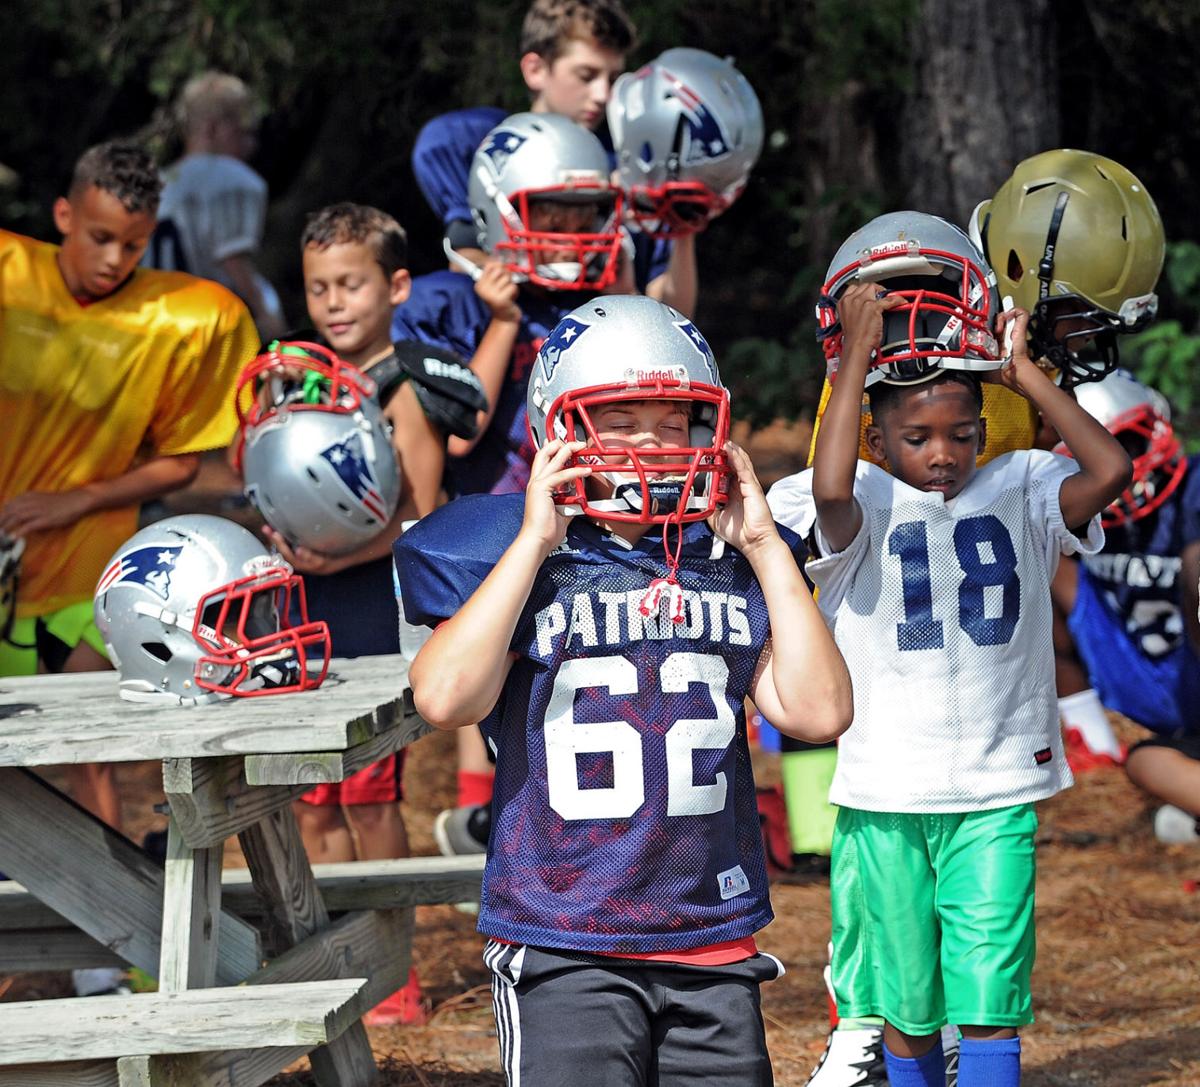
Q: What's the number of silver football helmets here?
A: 7